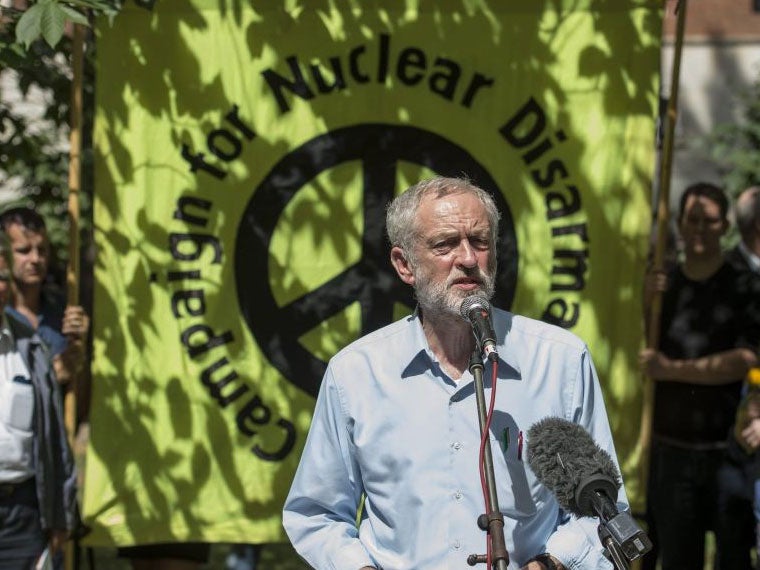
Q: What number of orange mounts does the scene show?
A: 2